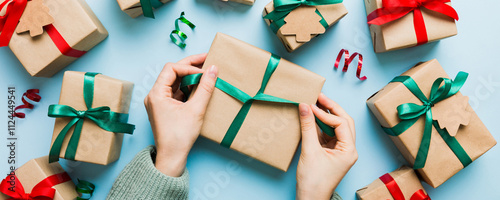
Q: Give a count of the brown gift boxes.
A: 10